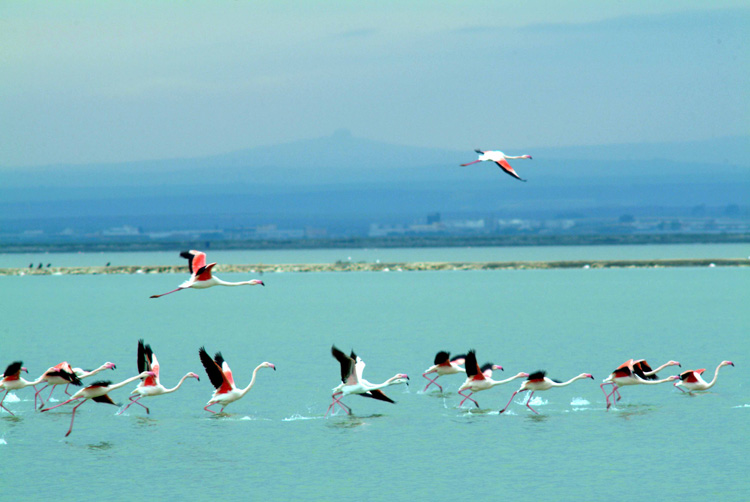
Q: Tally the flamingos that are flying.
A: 2